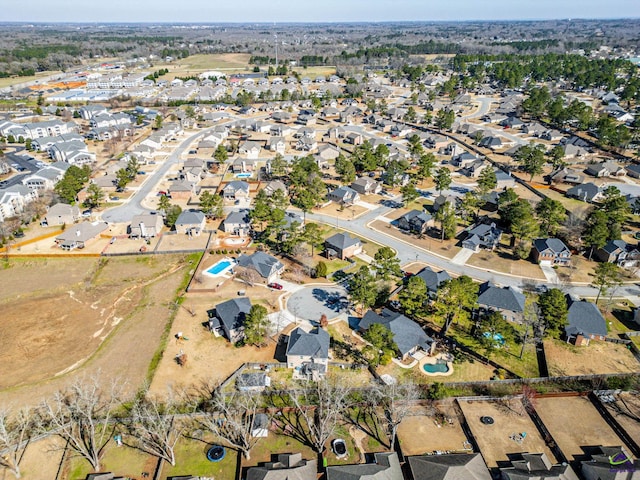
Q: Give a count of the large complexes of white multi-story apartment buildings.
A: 1